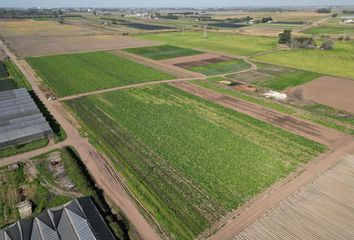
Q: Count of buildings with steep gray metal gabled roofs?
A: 1